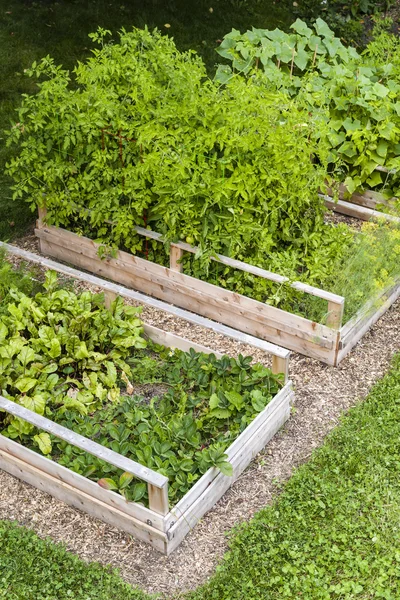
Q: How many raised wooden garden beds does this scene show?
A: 3